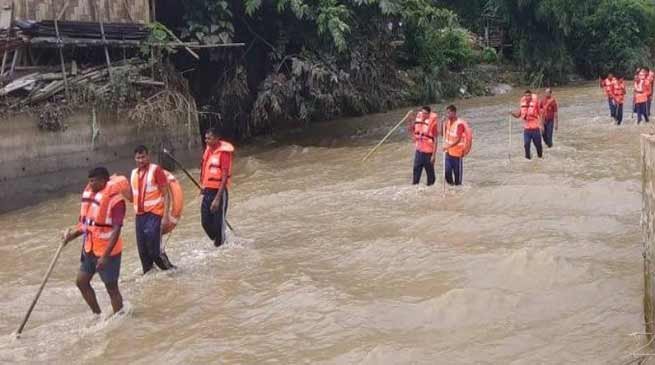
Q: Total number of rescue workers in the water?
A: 11